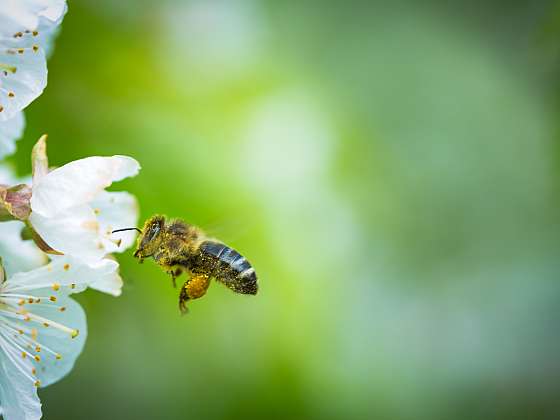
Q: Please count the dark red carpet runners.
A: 0